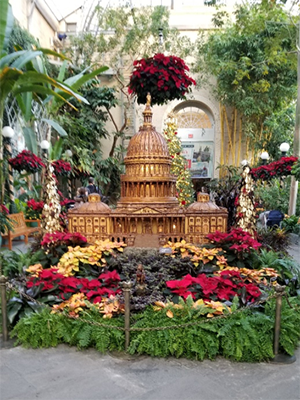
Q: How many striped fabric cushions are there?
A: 0